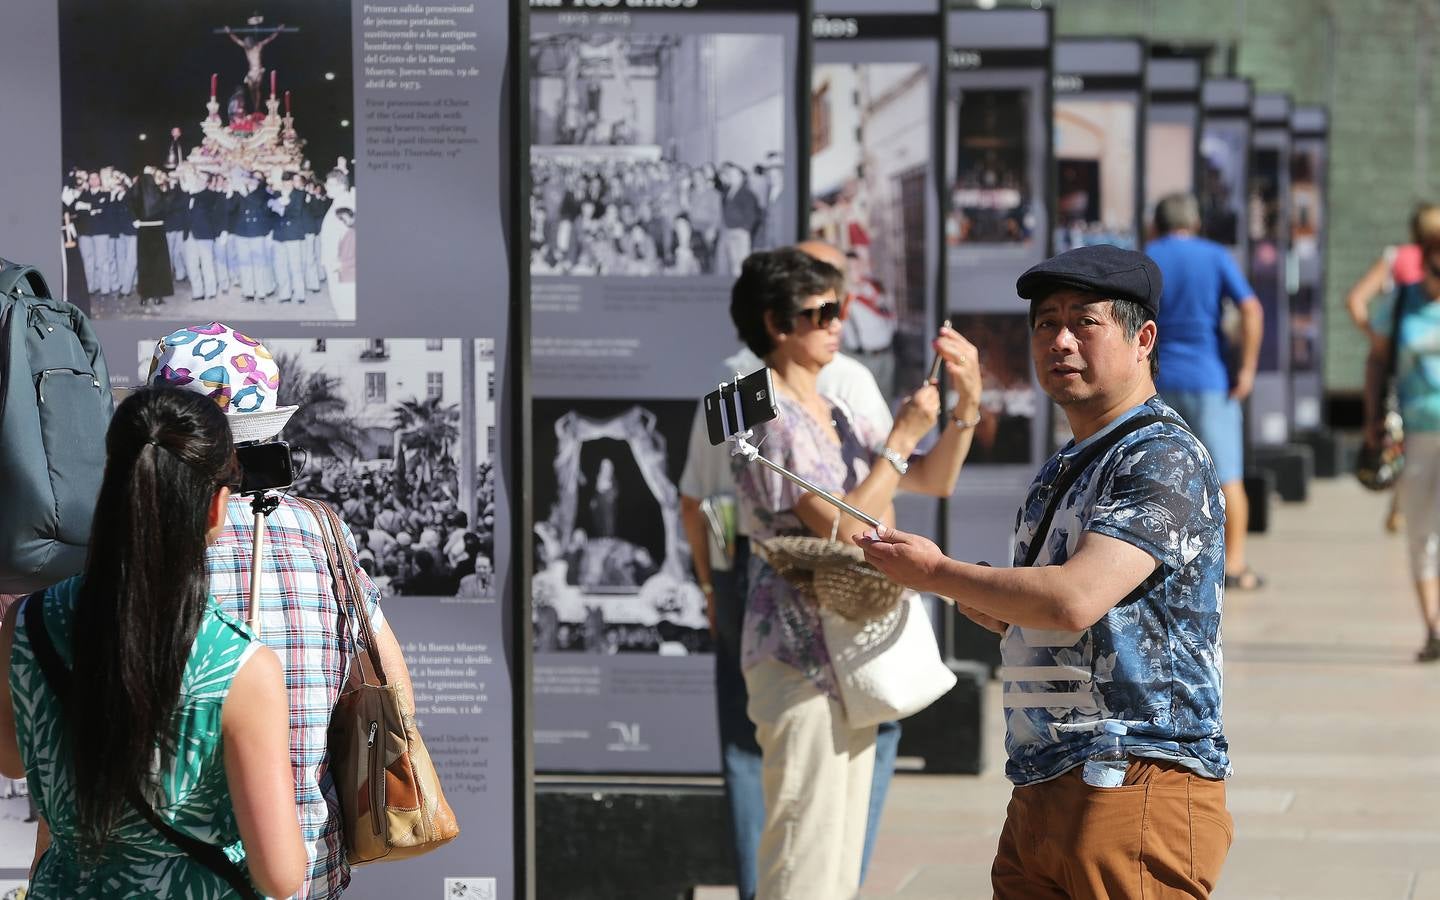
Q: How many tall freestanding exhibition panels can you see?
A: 9